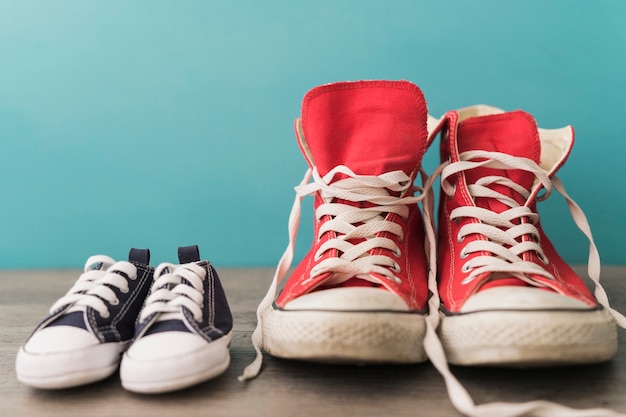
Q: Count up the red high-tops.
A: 2